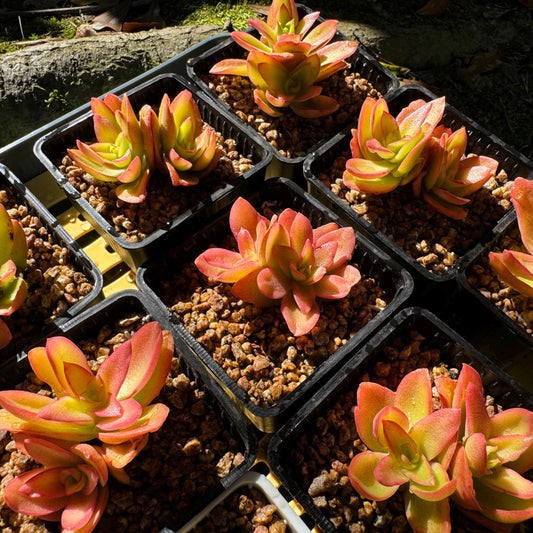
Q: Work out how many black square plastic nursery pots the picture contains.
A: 8